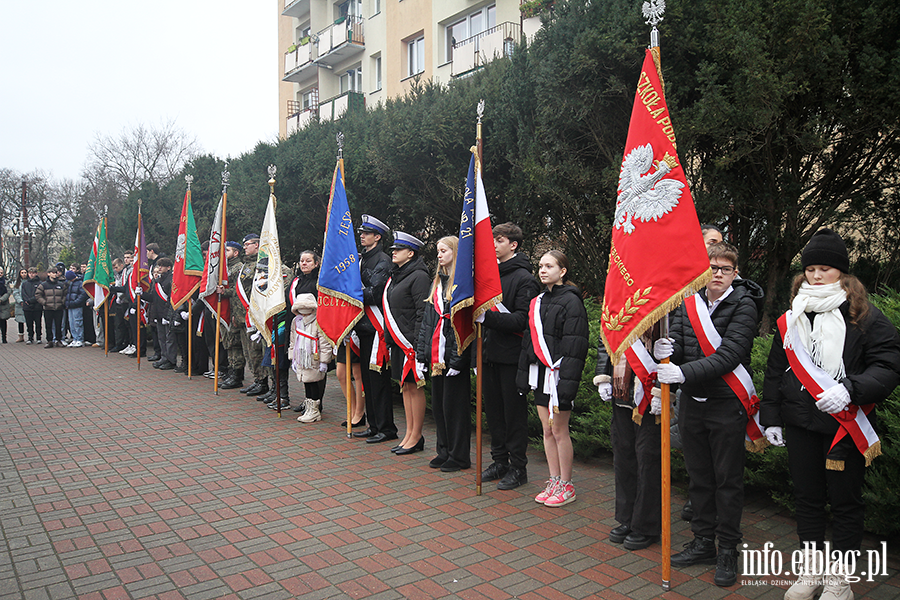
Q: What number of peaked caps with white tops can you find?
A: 2